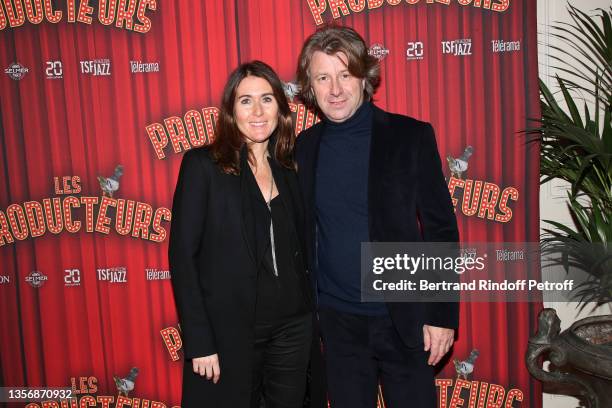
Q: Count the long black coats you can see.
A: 1